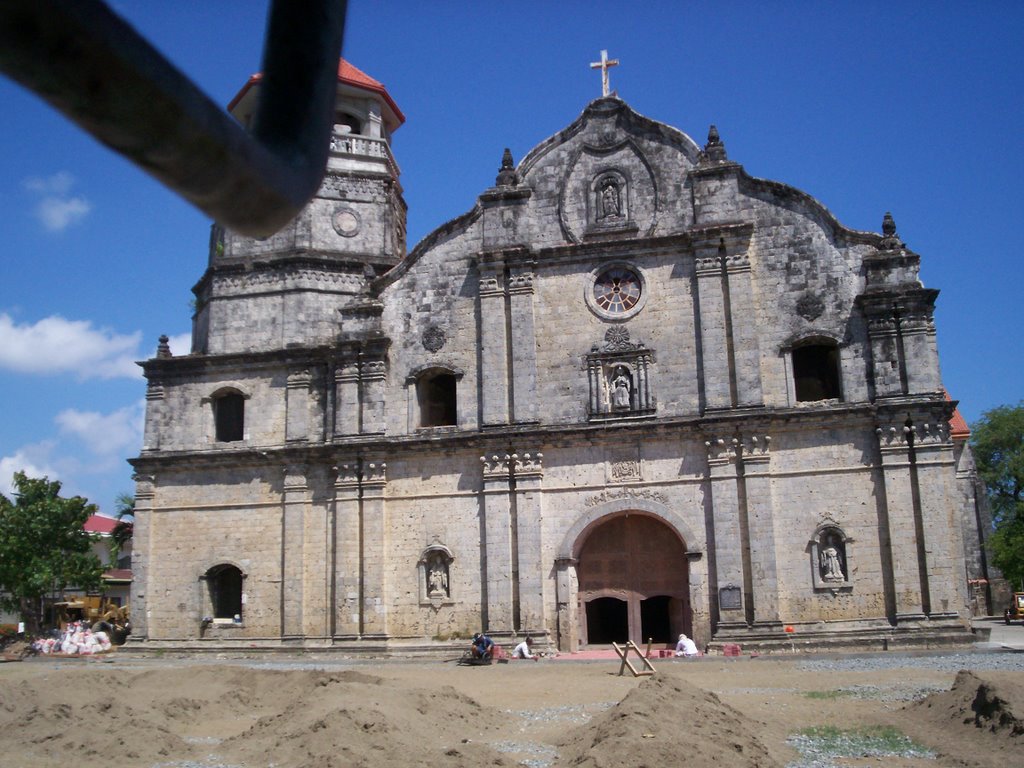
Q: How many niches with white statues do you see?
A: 4